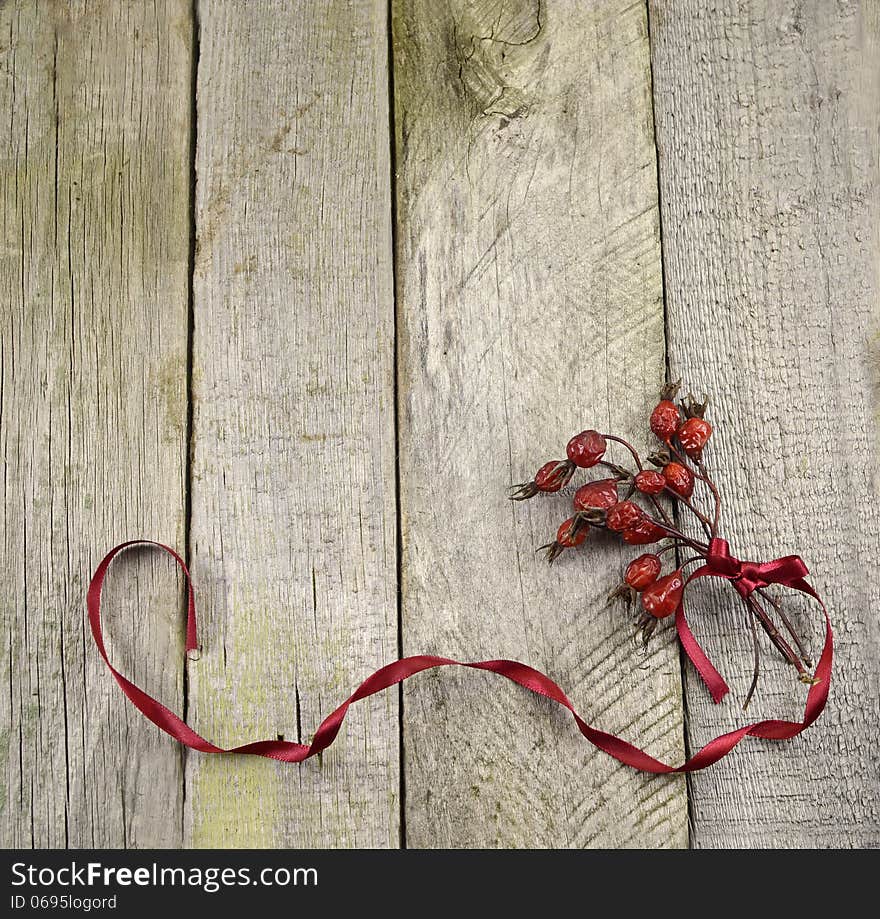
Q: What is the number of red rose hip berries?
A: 12